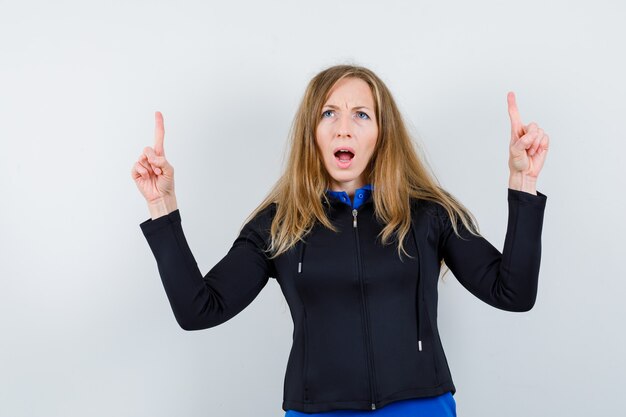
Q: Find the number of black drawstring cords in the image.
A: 2